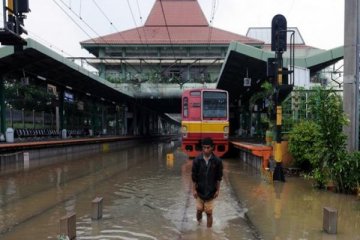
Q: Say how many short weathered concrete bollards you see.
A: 3